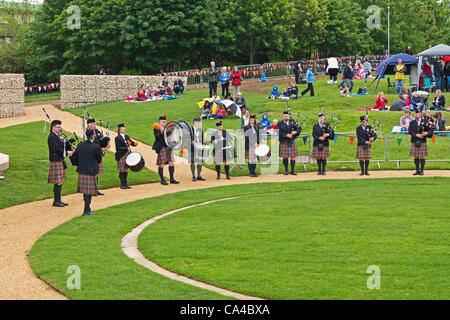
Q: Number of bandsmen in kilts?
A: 12